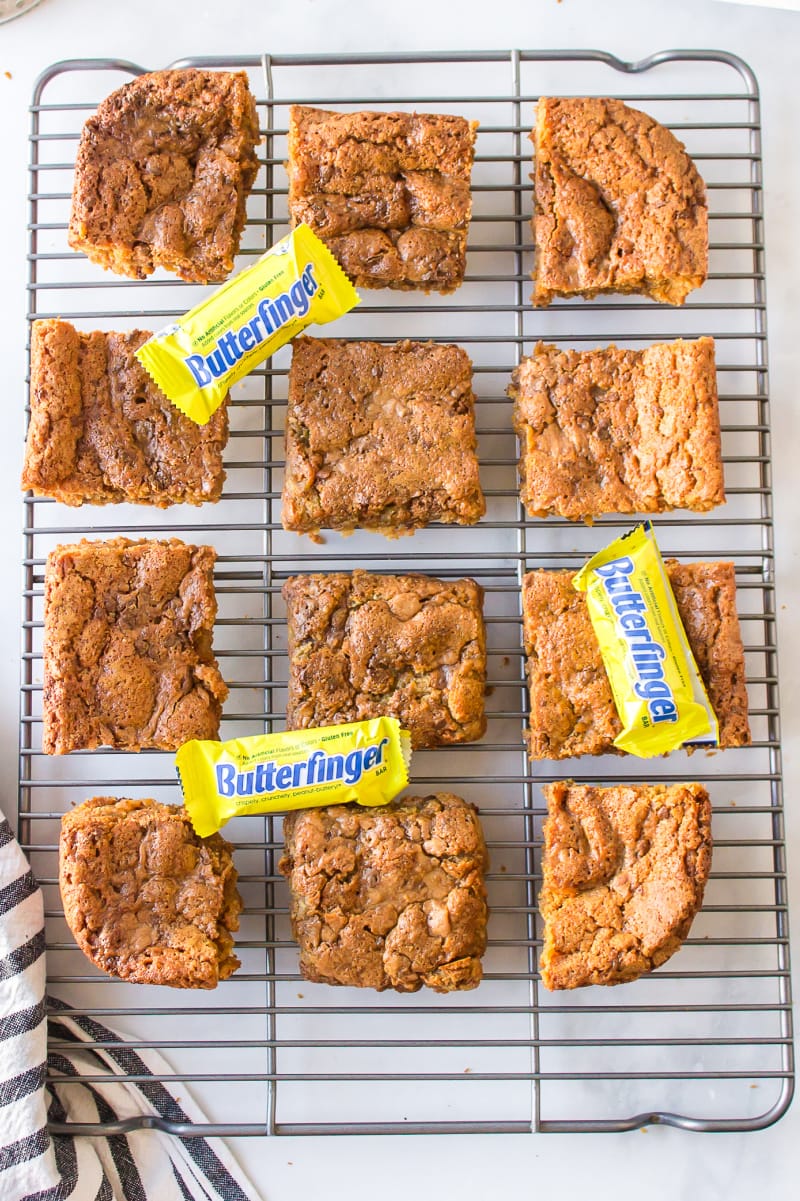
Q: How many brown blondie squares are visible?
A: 12